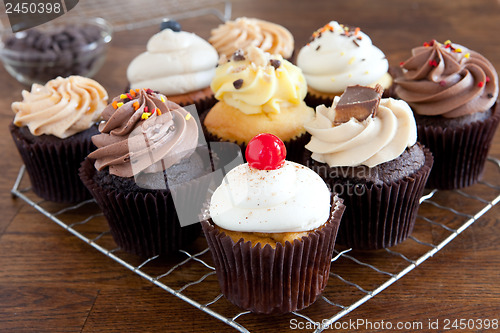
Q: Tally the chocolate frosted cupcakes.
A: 2